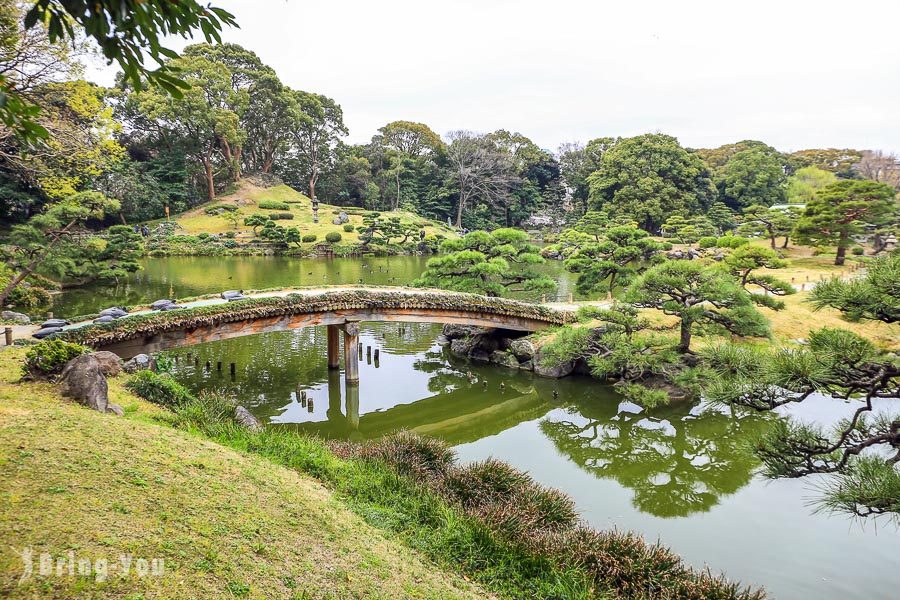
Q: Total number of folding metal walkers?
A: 0